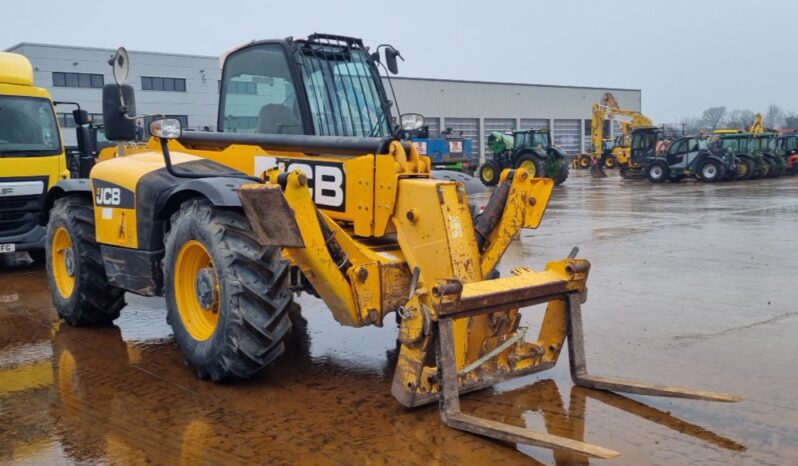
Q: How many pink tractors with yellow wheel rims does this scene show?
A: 0